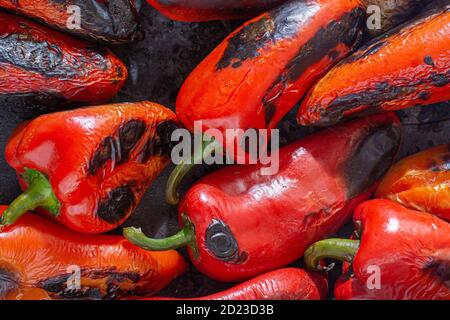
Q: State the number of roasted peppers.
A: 12